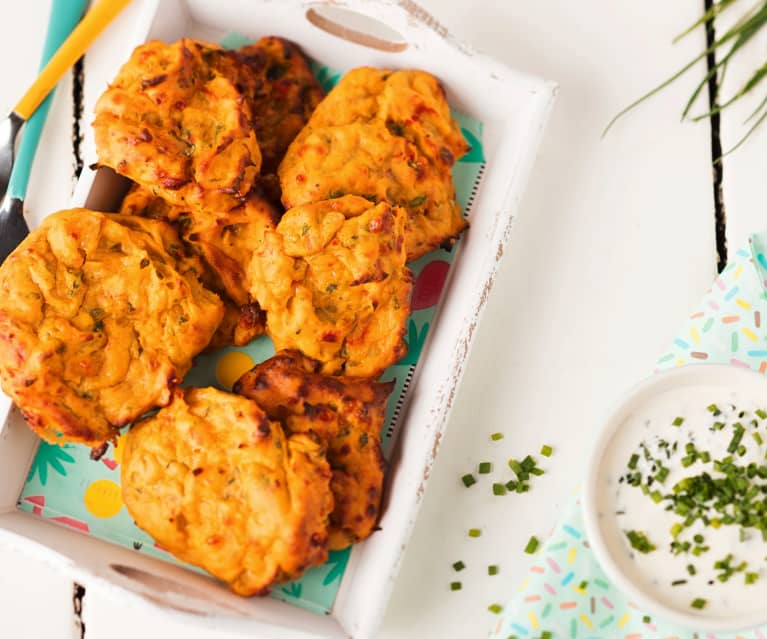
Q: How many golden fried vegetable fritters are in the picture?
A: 8